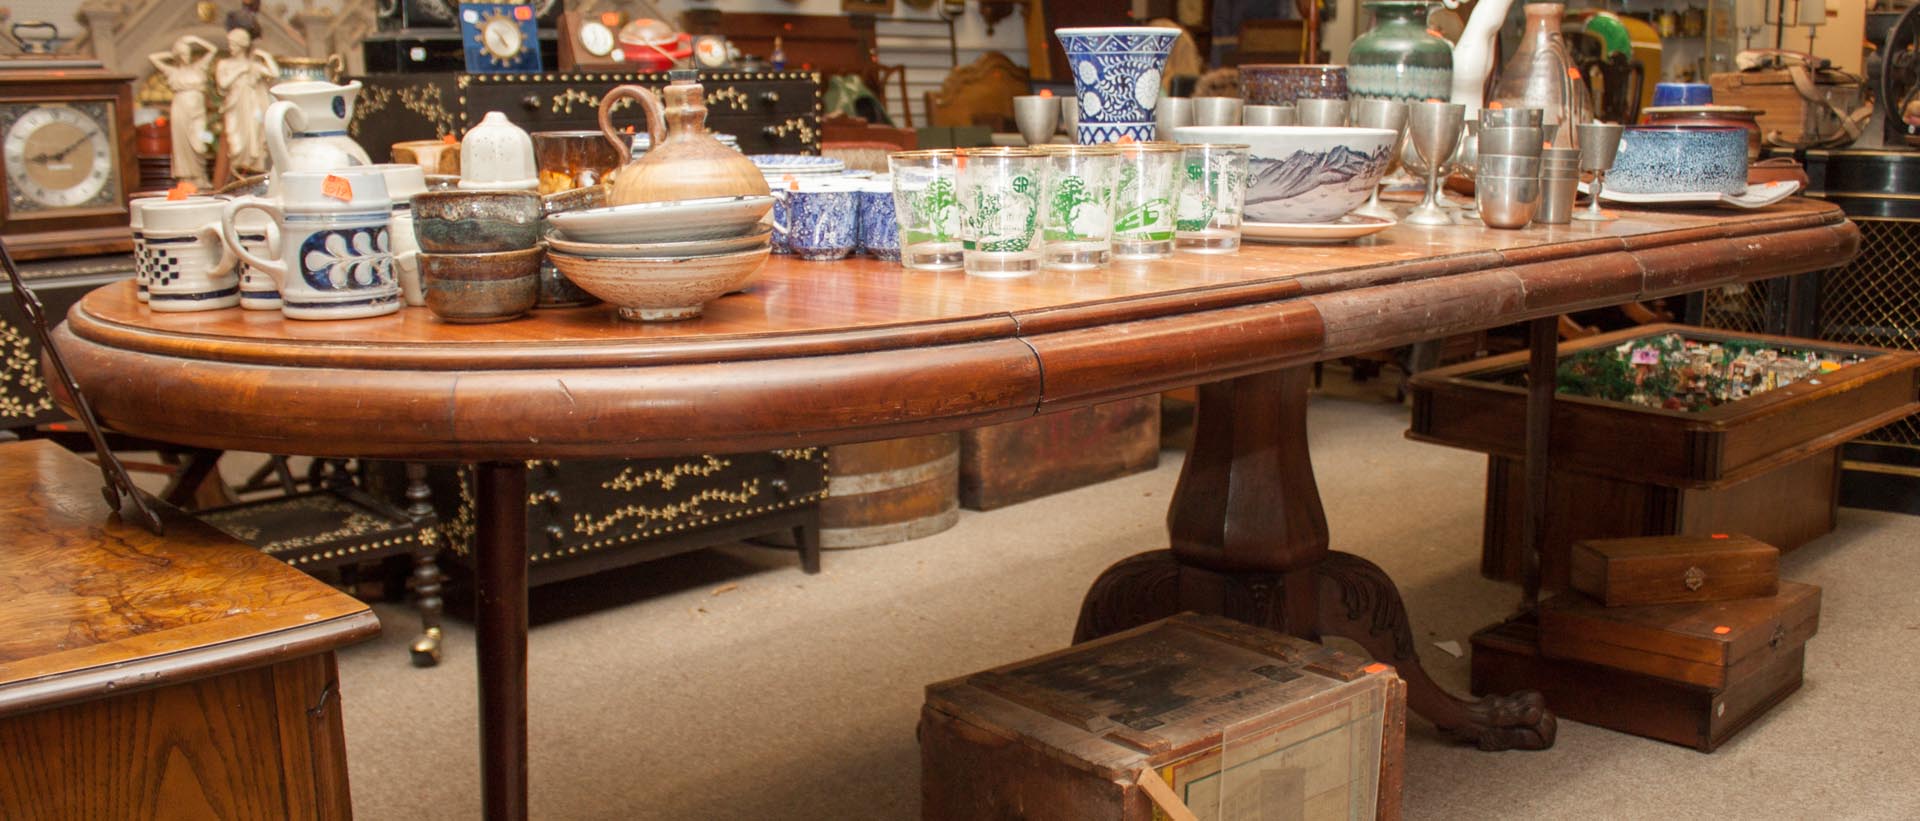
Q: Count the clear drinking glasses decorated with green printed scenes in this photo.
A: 5